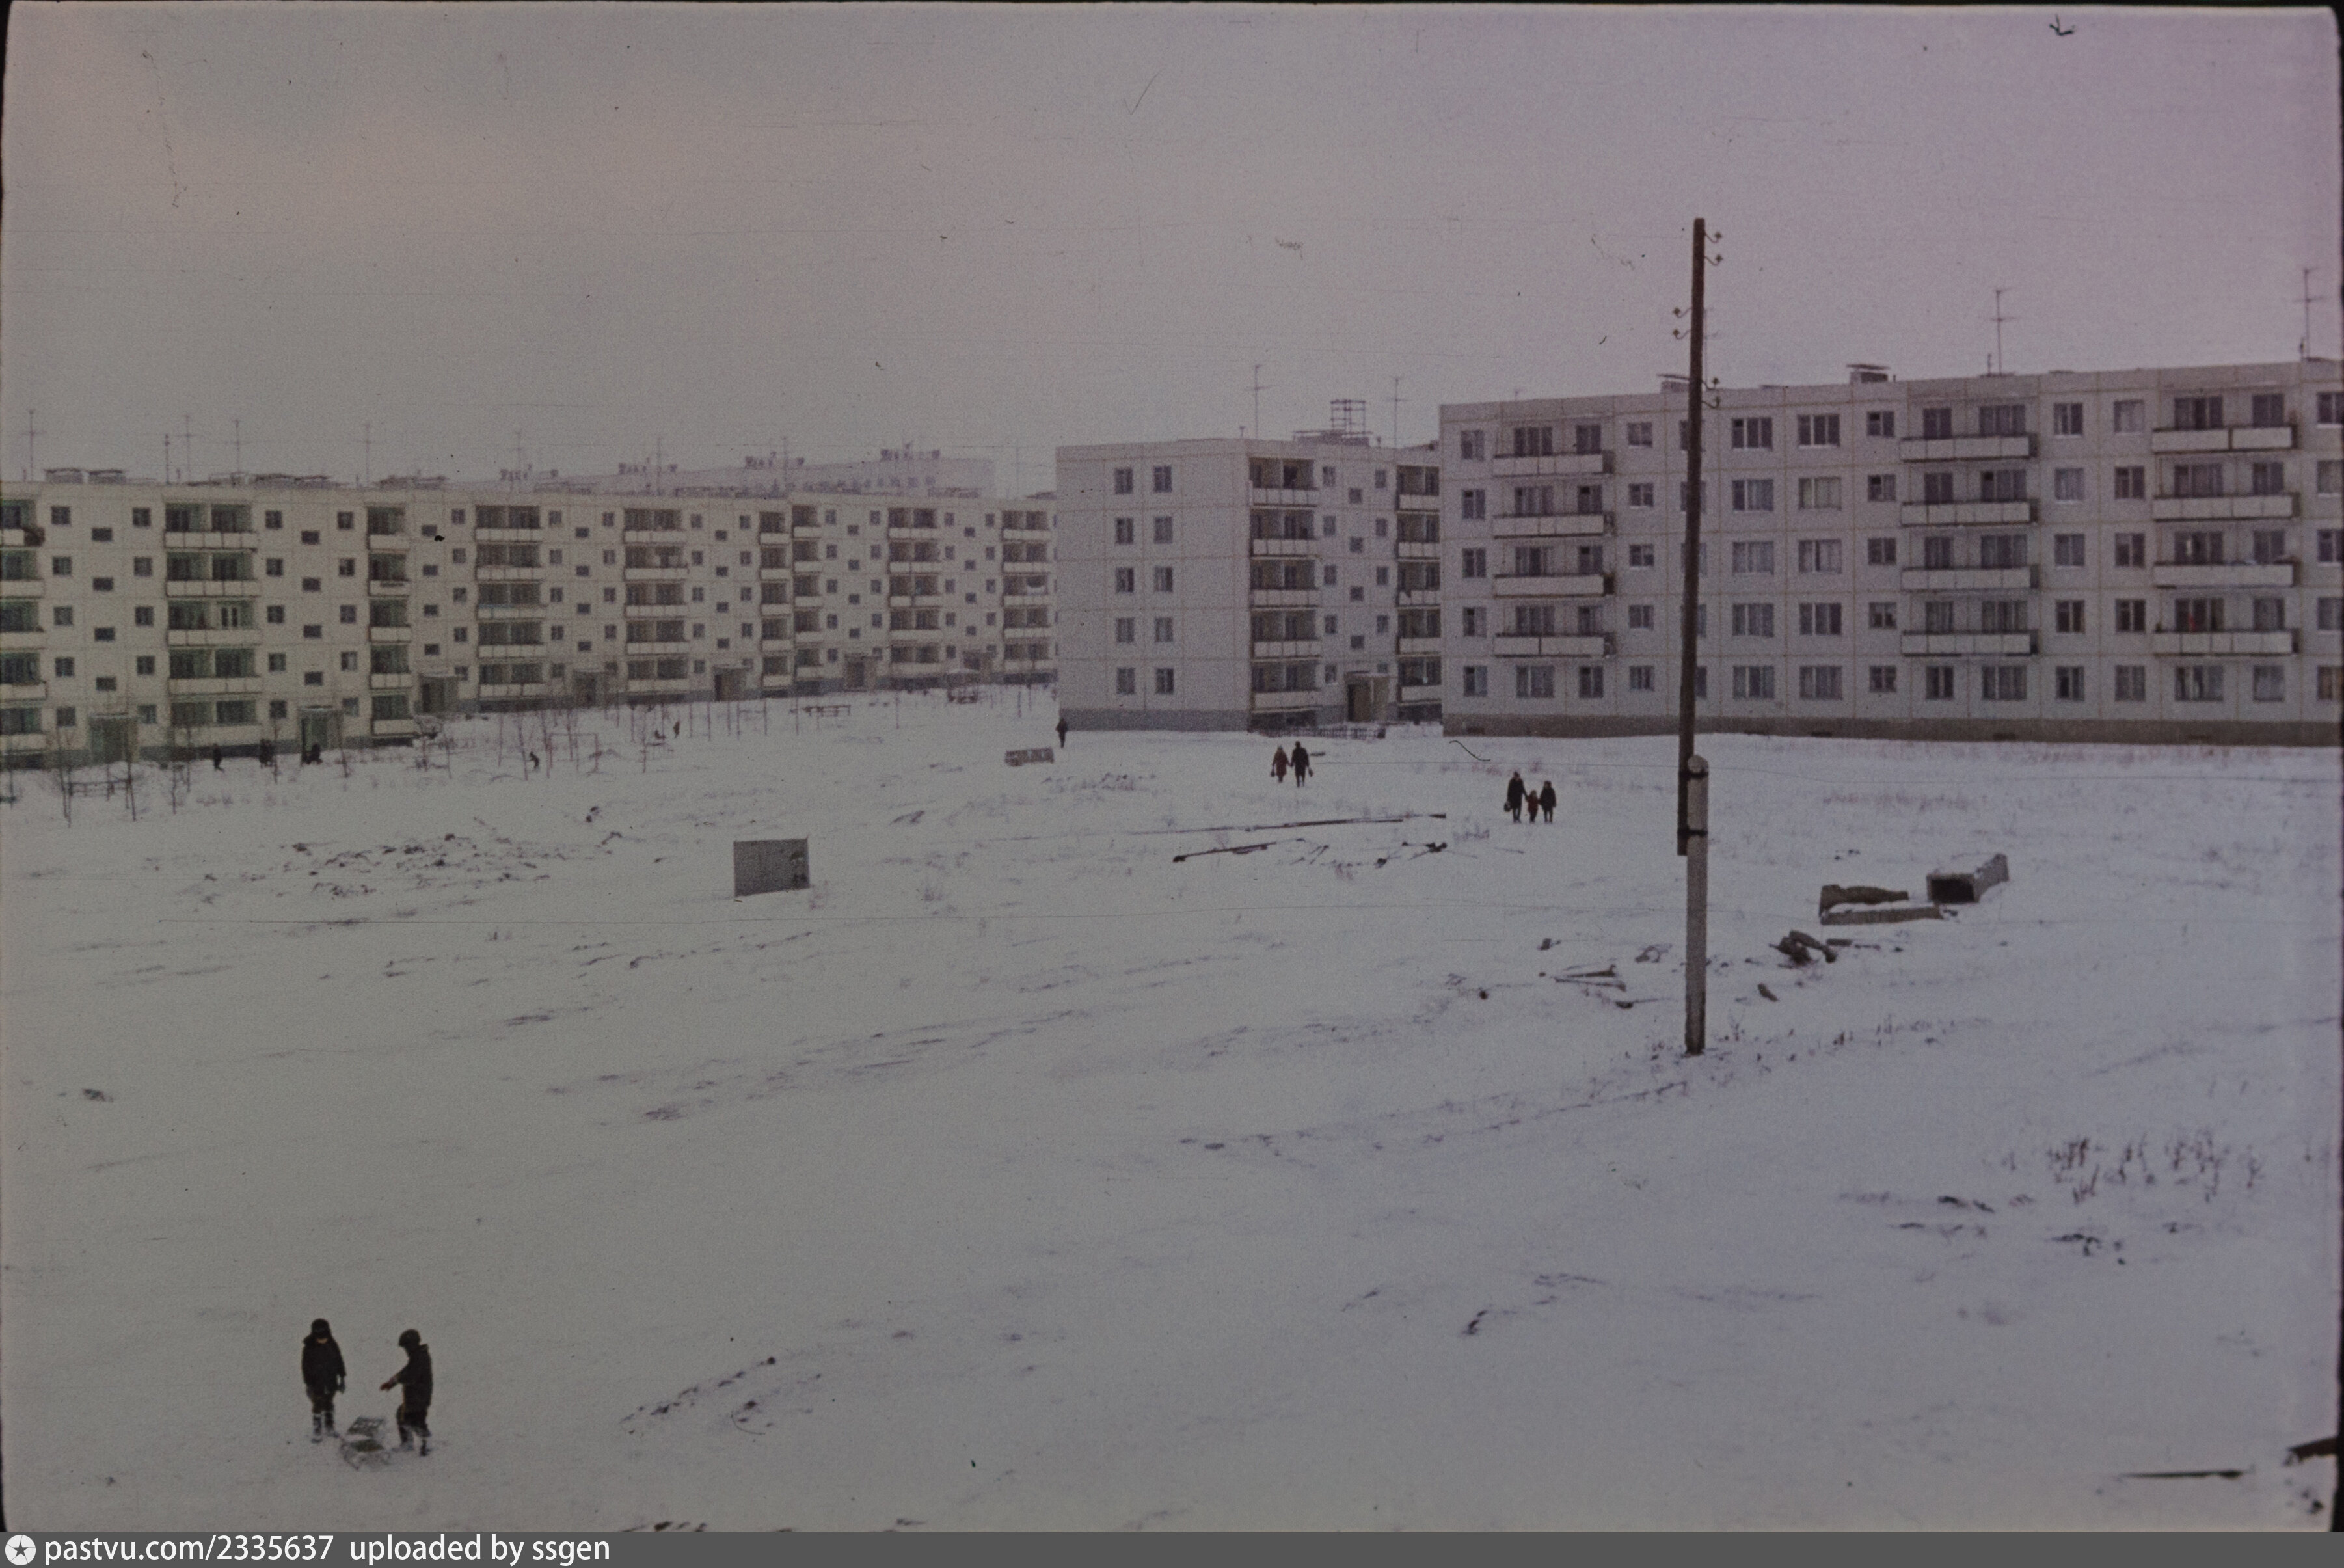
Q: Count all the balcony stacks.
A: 14